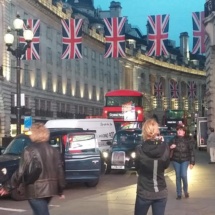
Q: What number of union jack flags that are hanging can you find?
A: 8